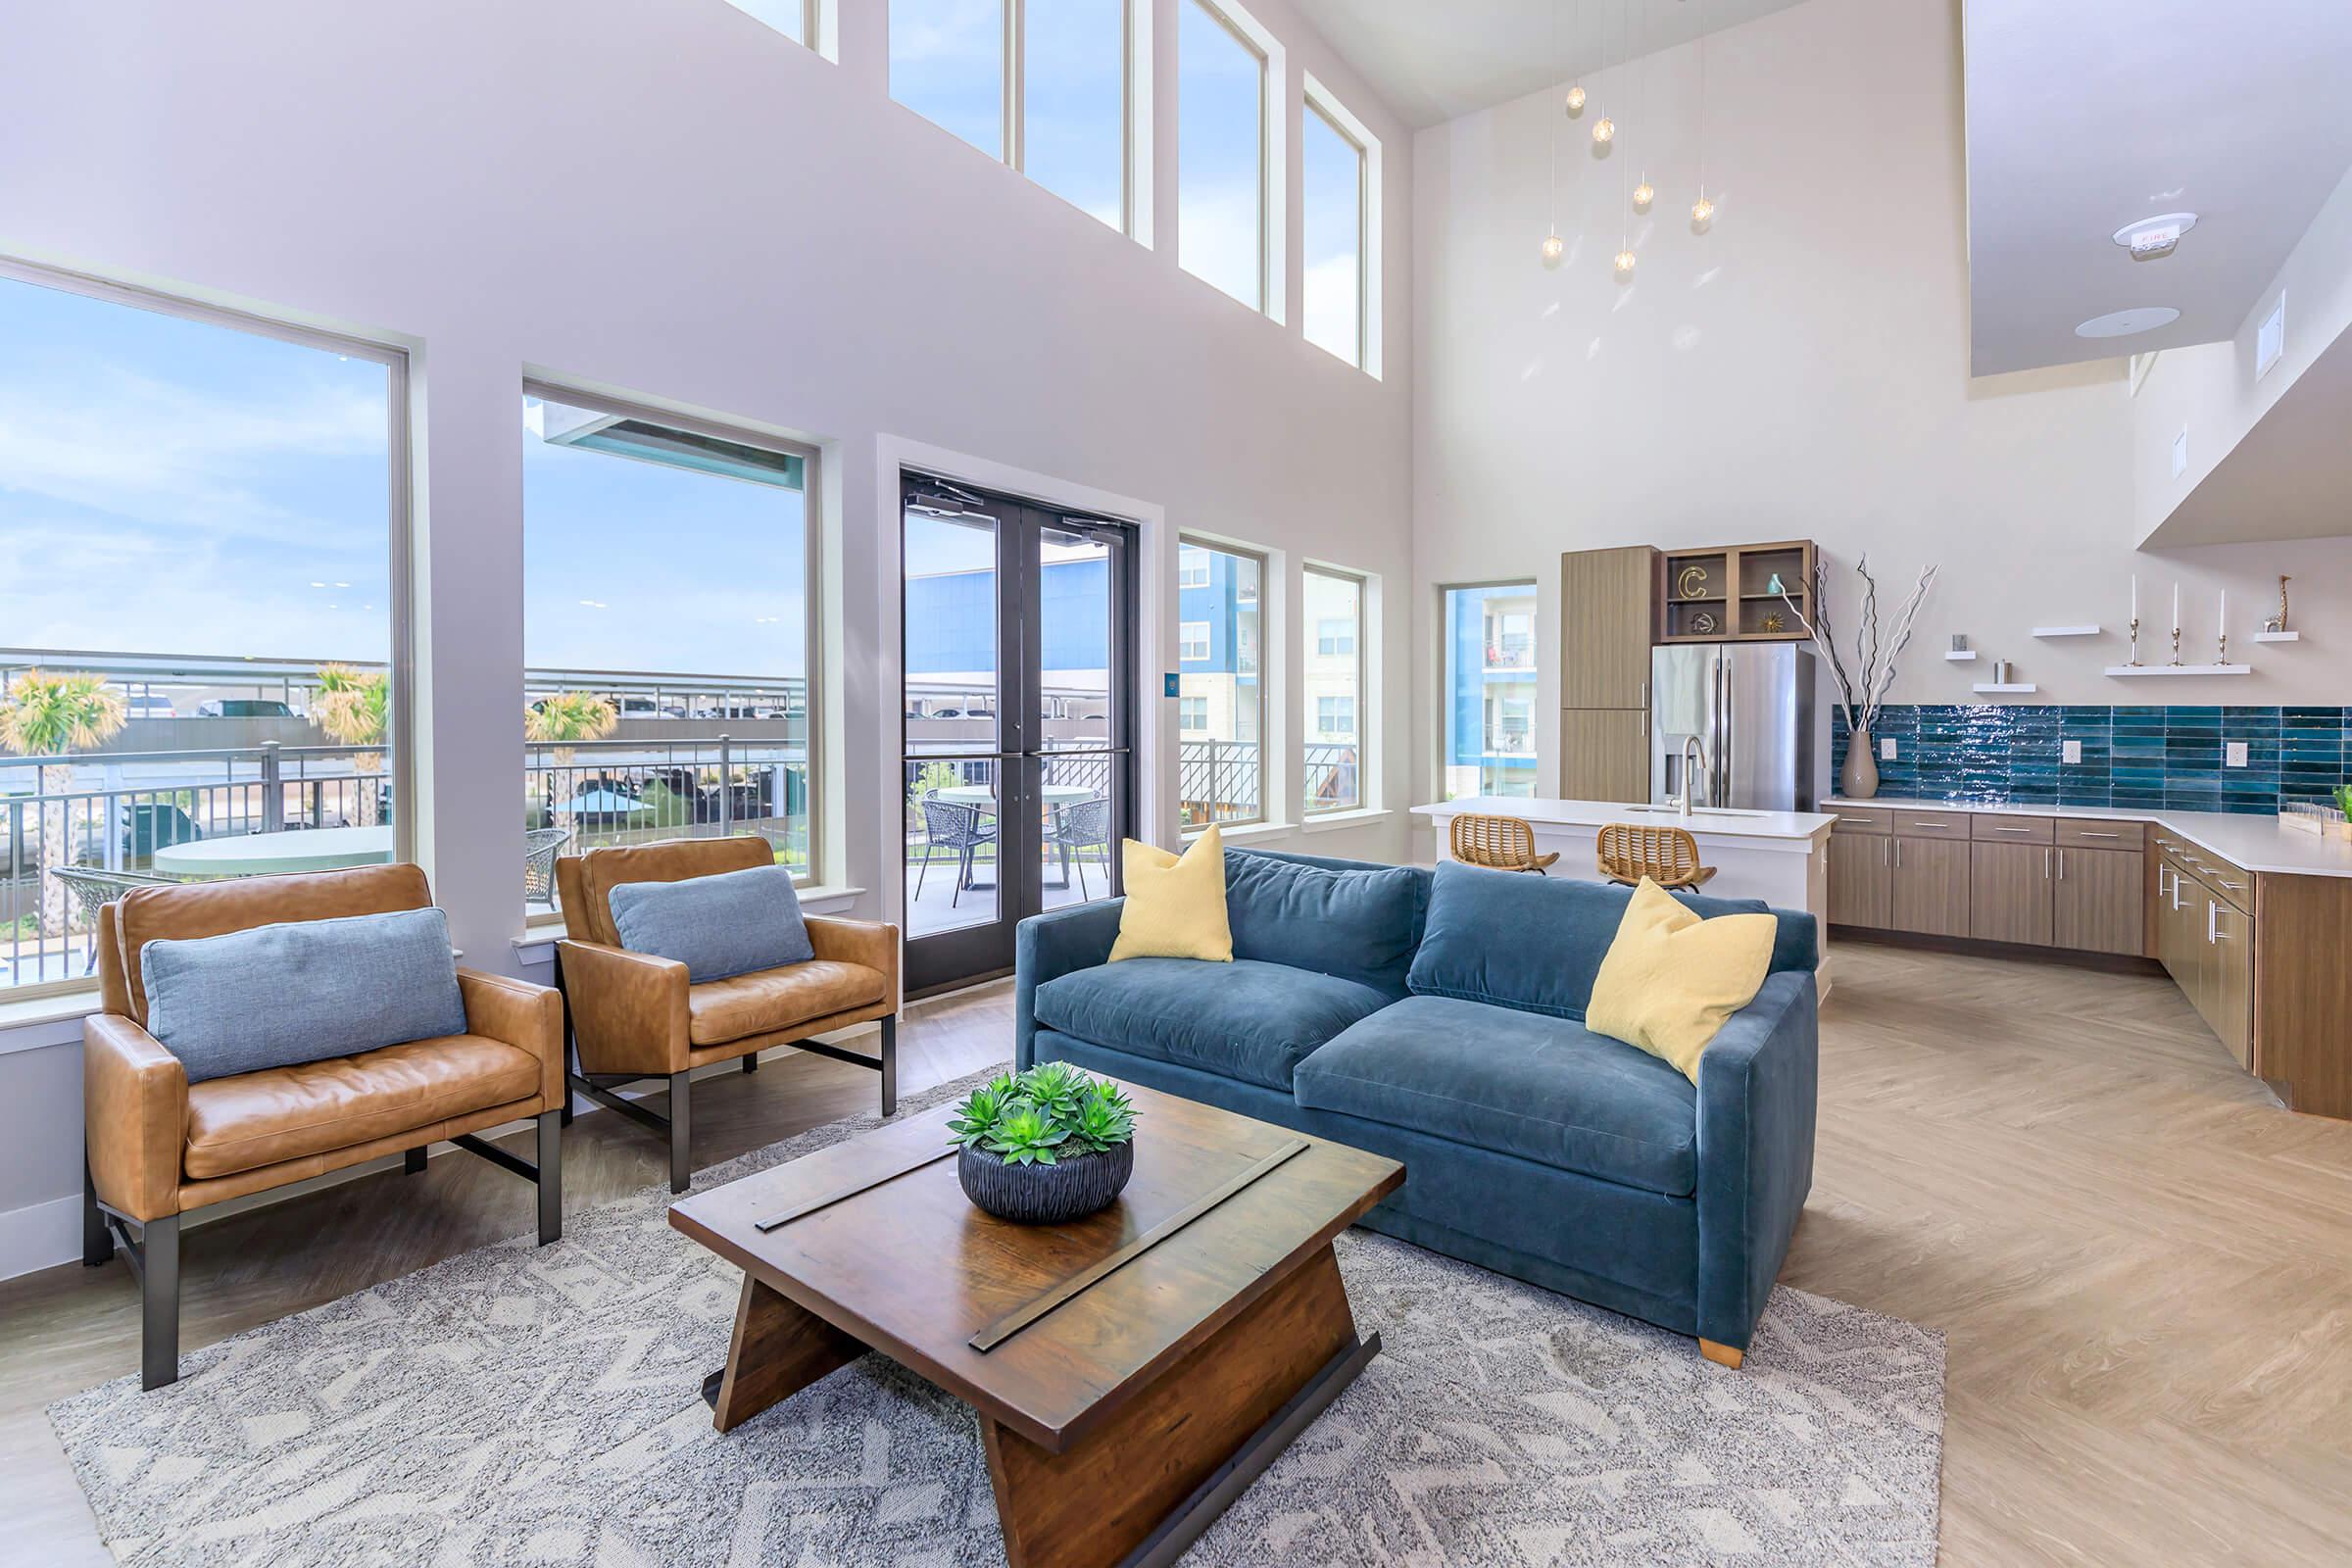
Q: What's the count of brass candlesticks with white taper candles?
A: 3